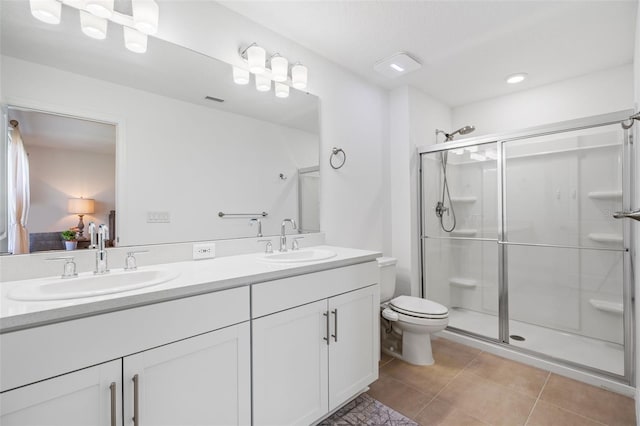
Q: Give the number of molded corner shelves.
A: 6